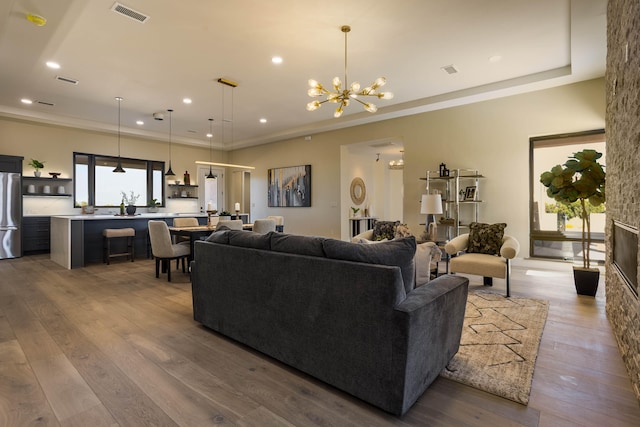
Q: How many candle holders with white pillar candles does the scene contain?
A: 2